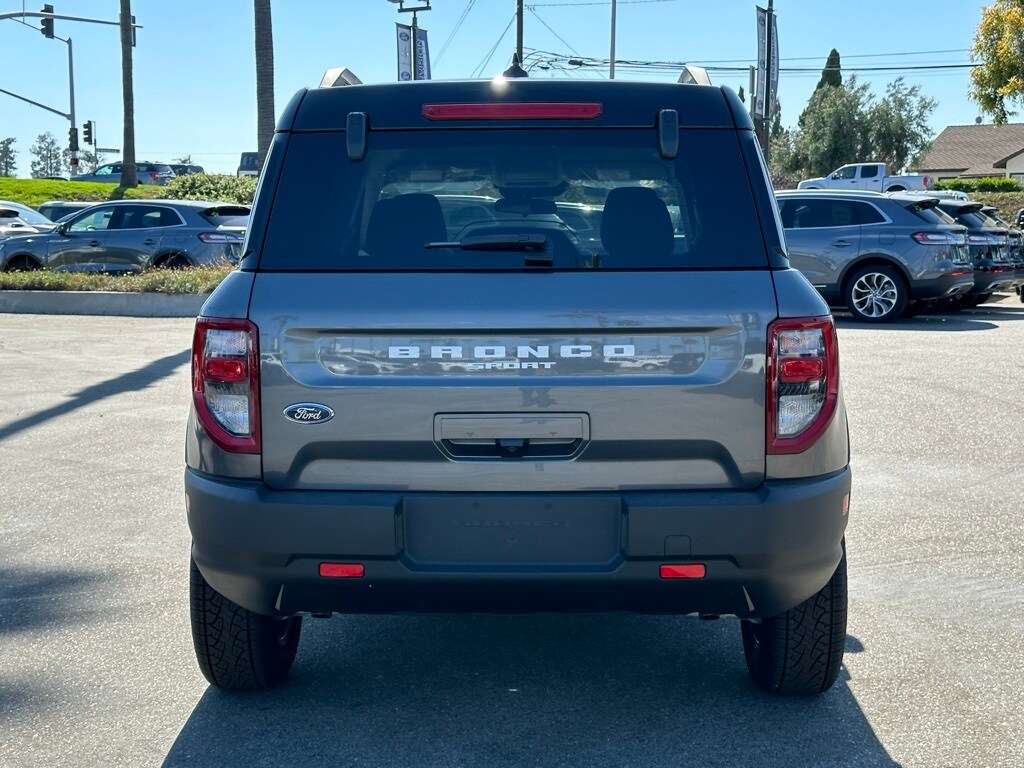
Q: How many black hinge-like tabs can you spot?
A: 2